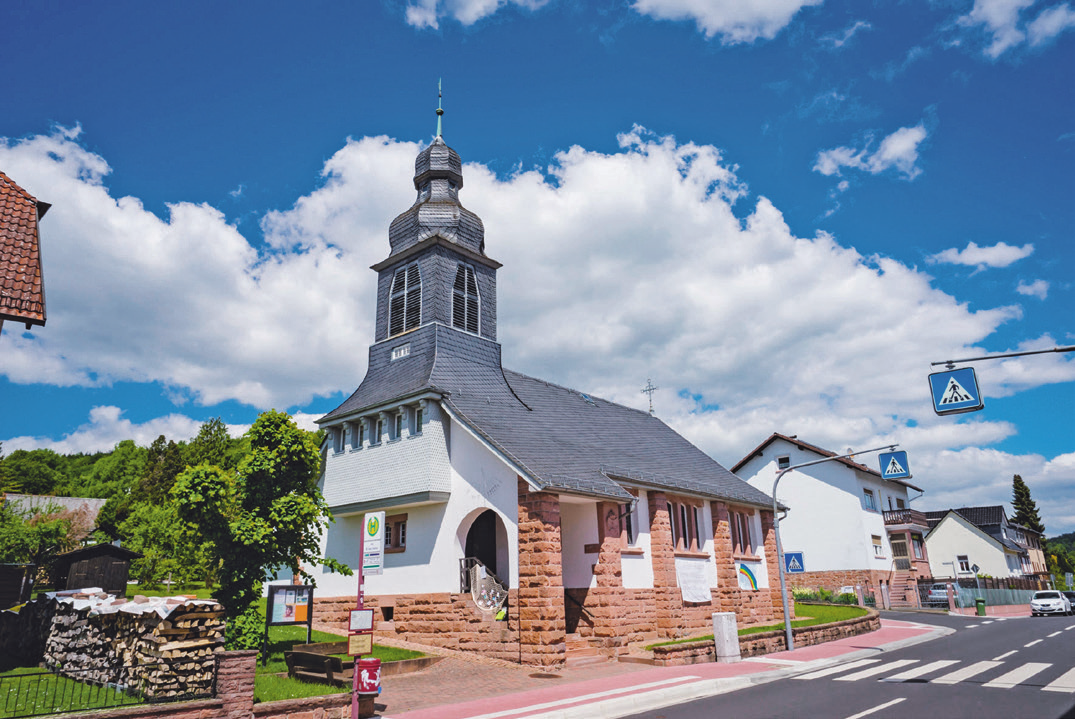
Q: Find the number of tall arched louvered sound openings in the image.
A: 2